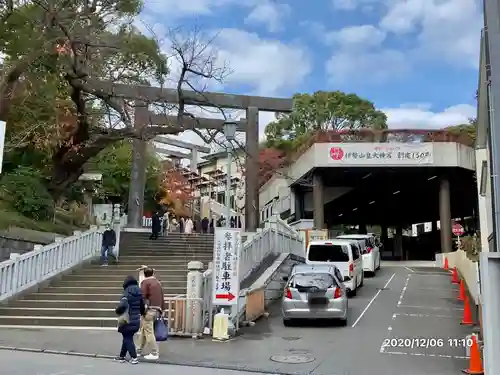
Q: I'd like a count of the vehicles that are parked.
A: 3